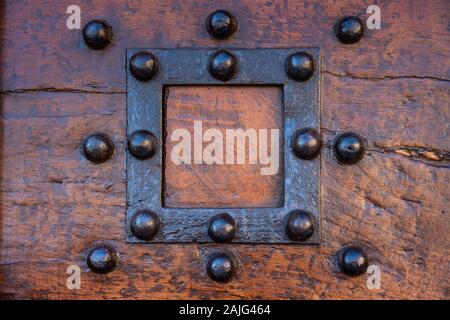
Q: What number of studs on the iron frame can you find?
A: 8